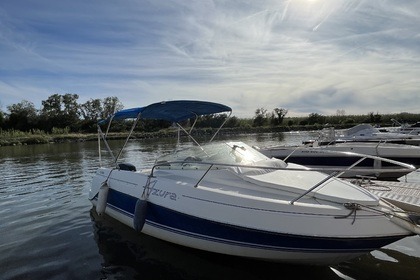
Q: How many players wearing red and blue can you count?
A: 0